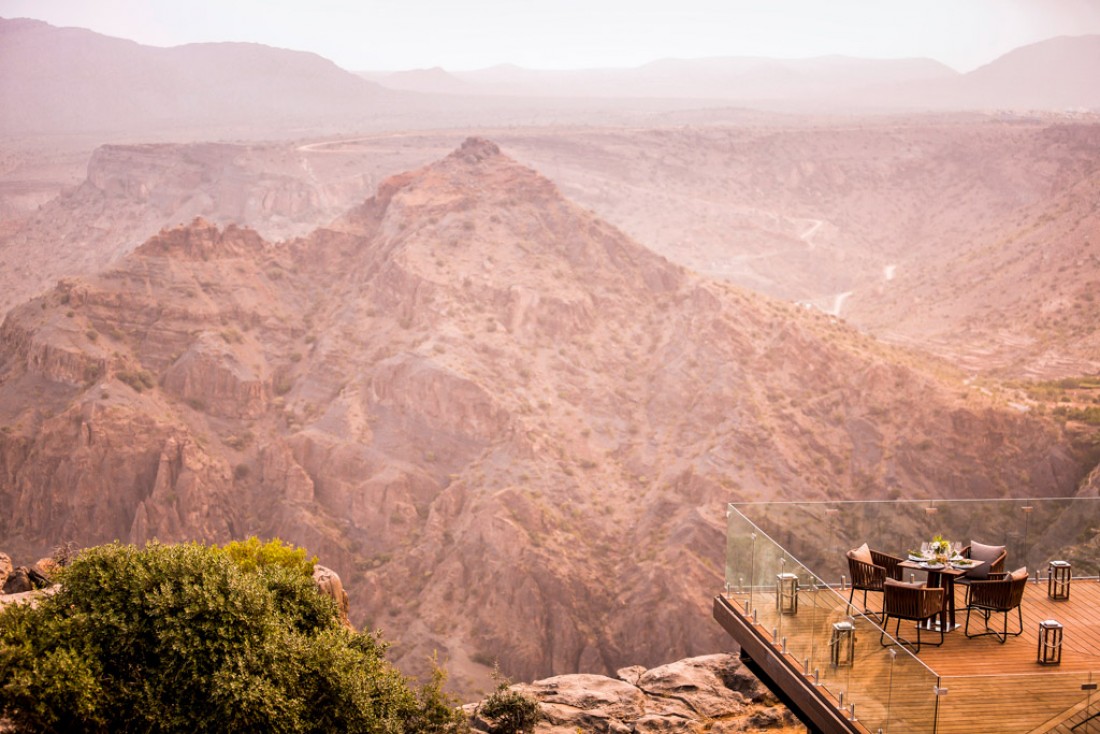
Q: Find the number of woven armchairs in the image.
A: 4